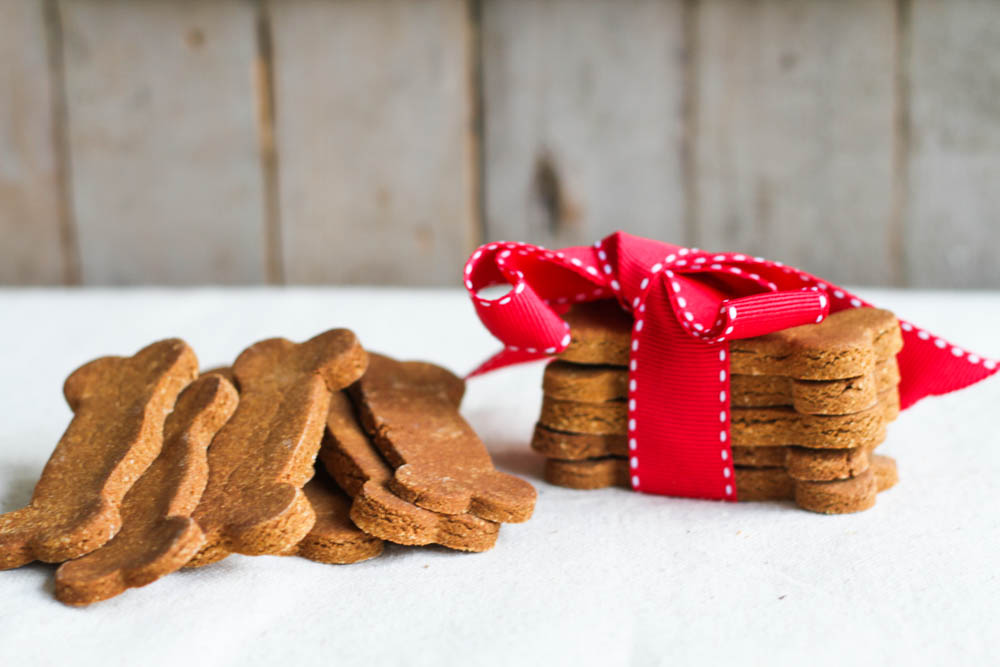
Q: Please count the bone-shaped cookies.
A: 11